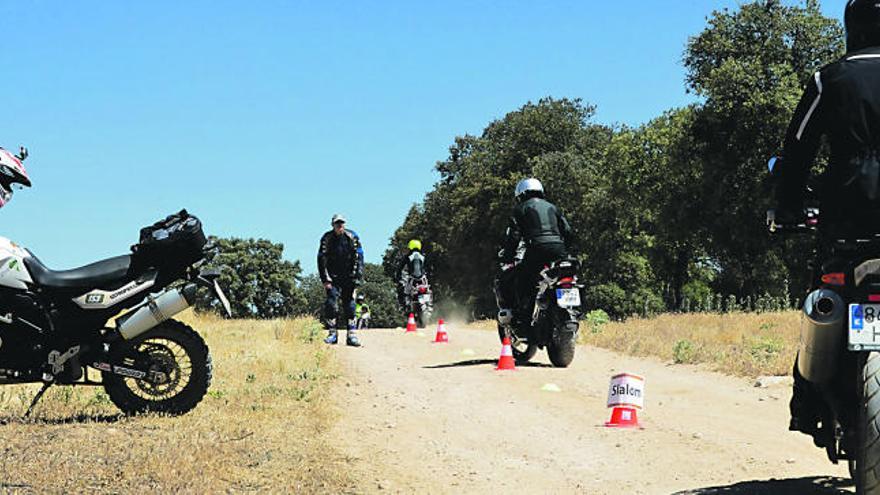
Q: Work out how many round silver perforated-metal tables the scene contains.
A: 0